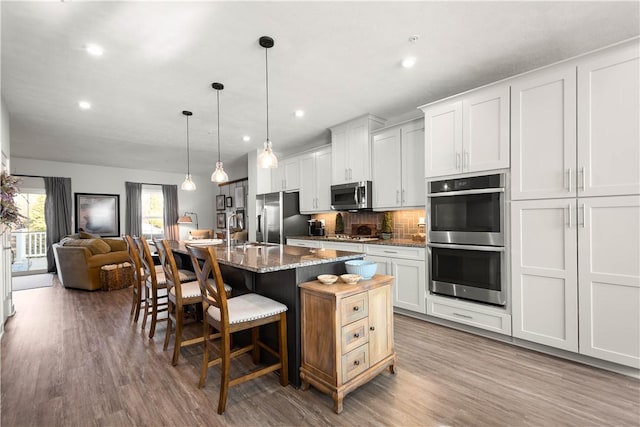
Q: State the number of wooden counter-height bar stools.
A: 4